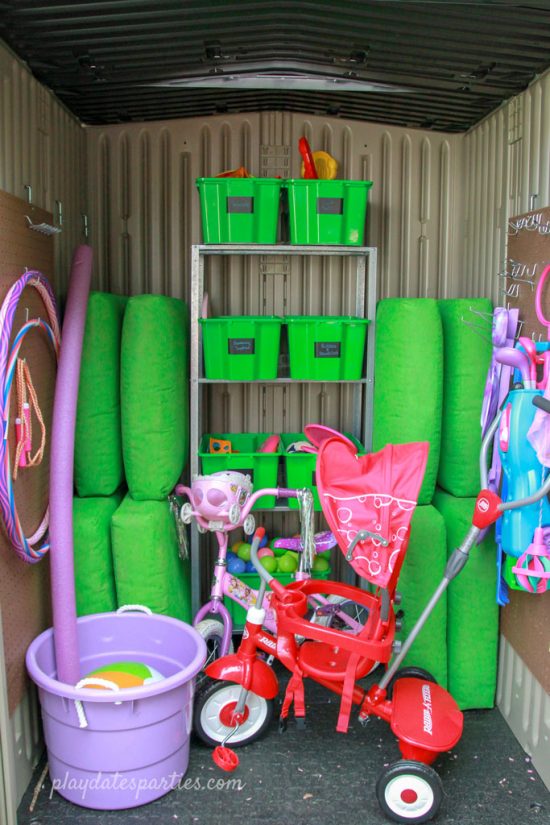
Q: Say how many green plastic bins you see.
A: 7